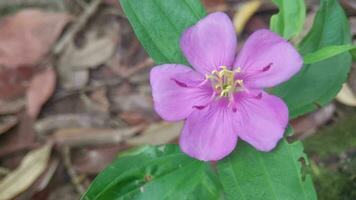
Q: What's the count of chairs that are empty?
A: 0